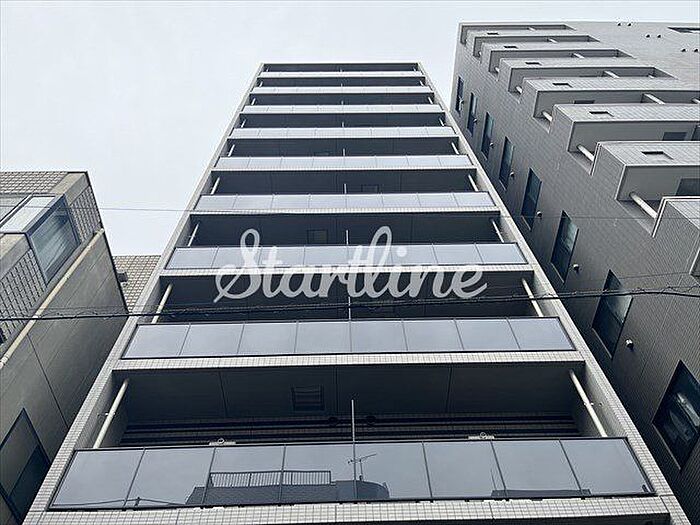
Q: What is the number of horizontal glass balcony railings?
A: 9